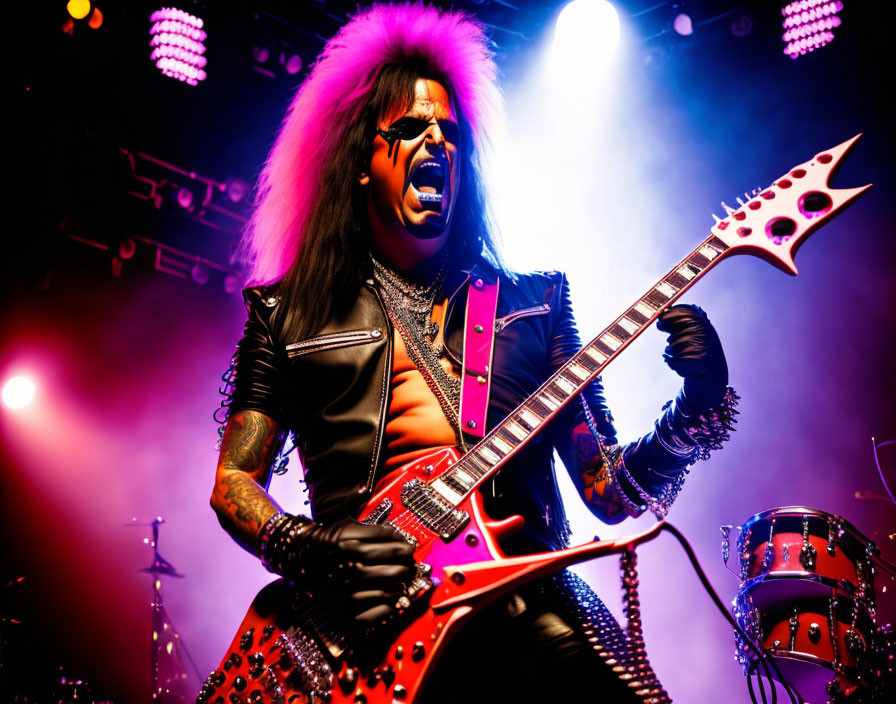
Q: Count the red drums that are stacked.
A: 2